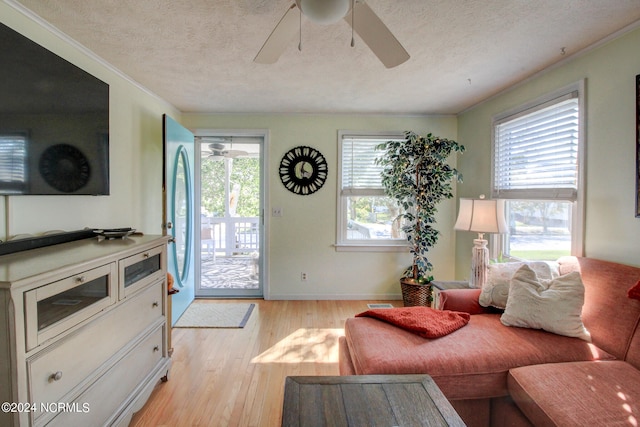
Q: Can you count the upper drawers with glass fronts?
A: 2